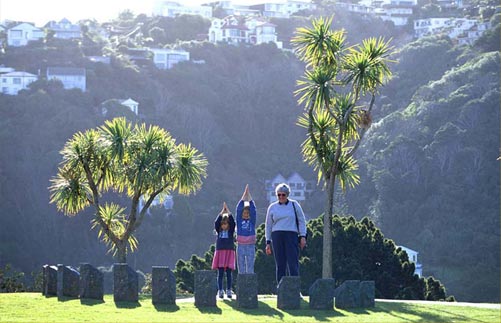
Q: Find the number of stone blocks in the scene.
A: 11